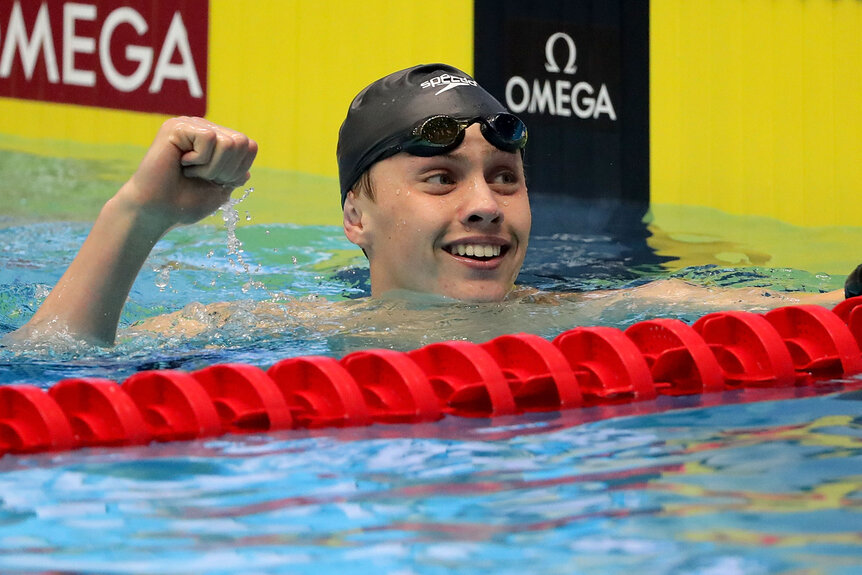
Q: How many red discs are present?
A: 13